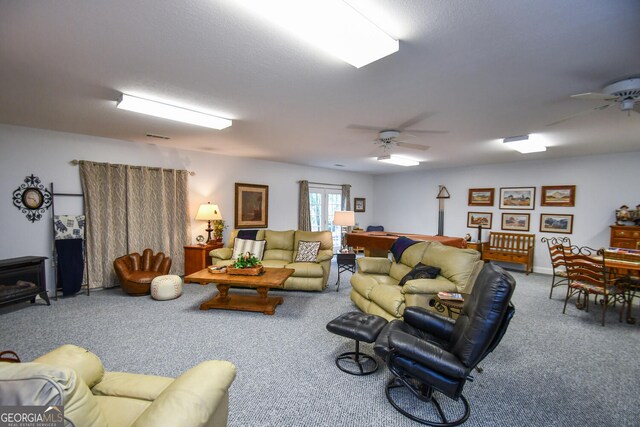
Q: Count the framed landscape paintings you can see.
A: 6